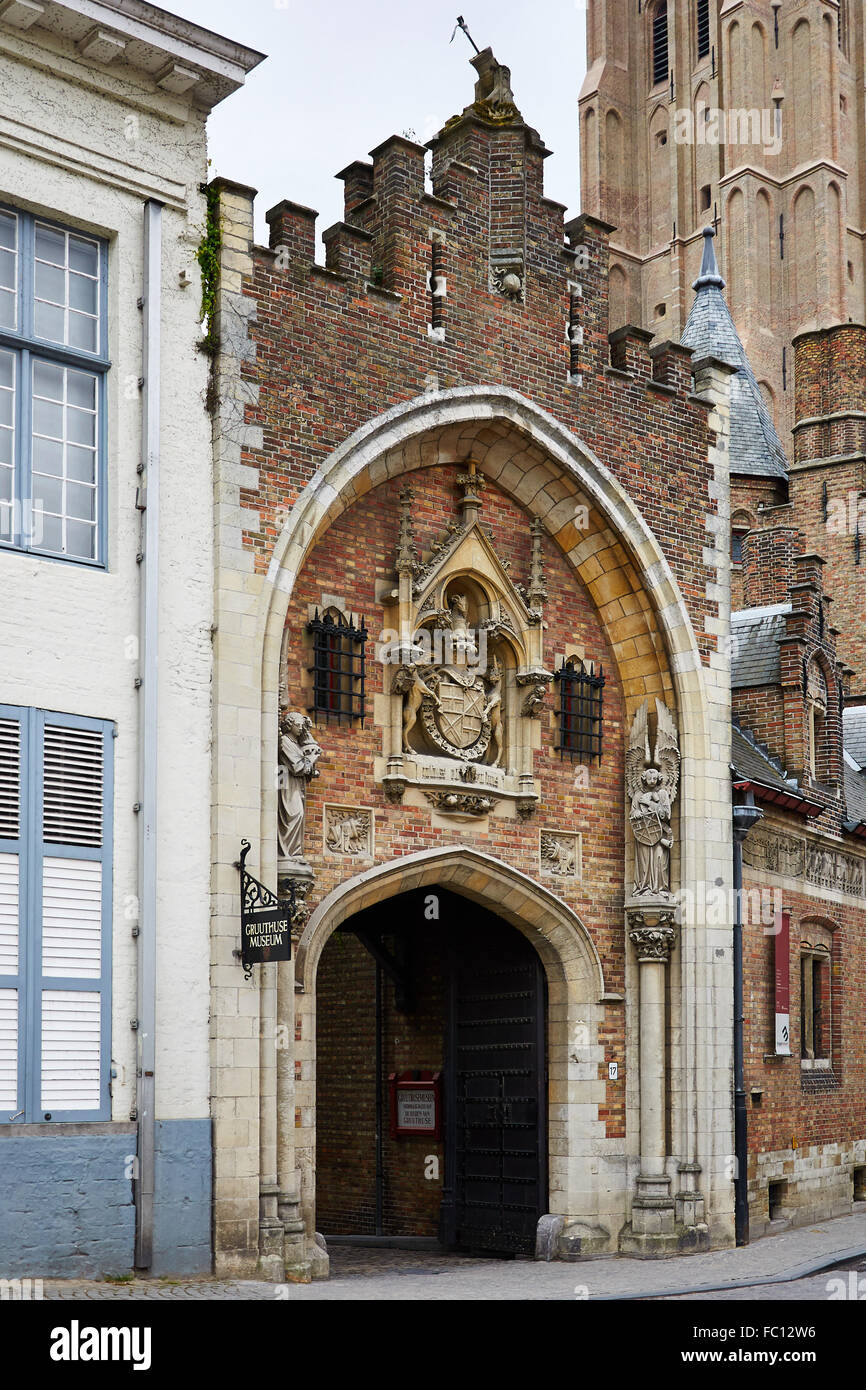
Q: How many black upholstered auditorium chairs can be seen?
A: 0